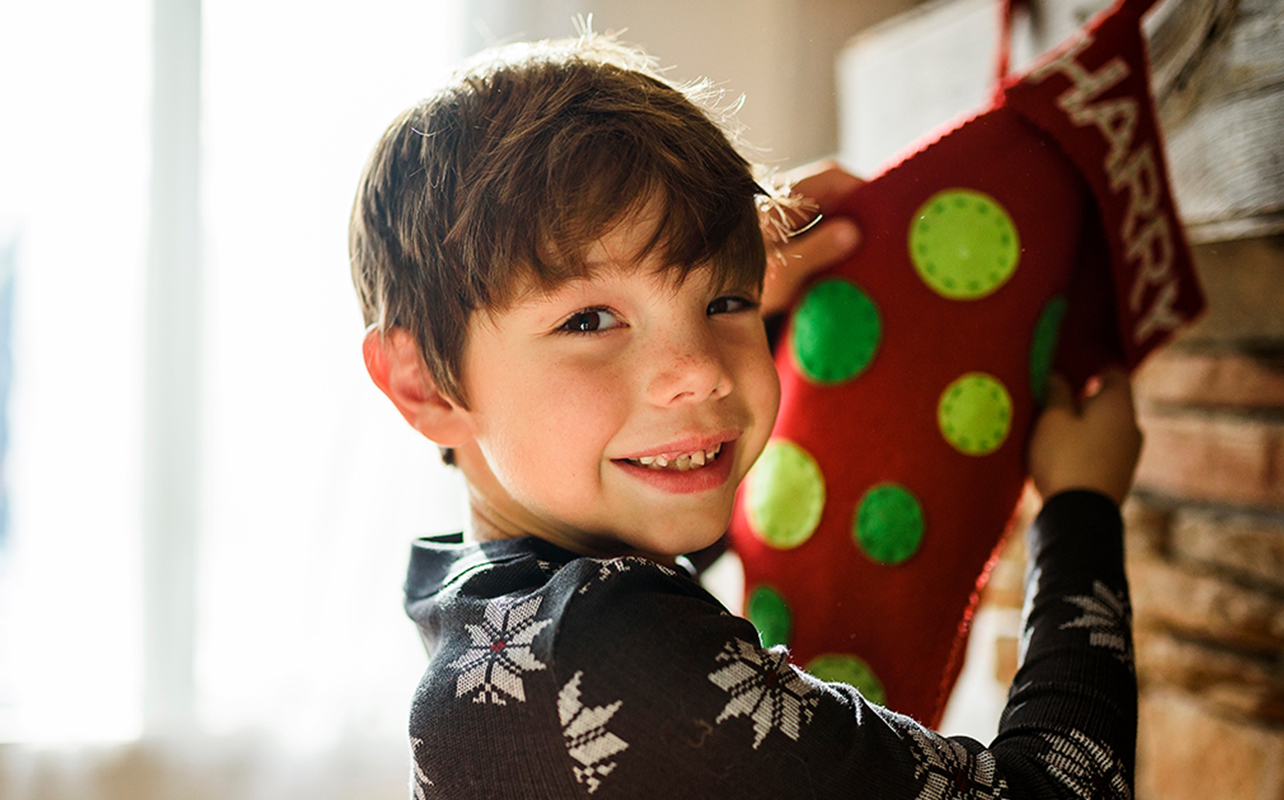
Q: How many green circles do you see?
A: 8